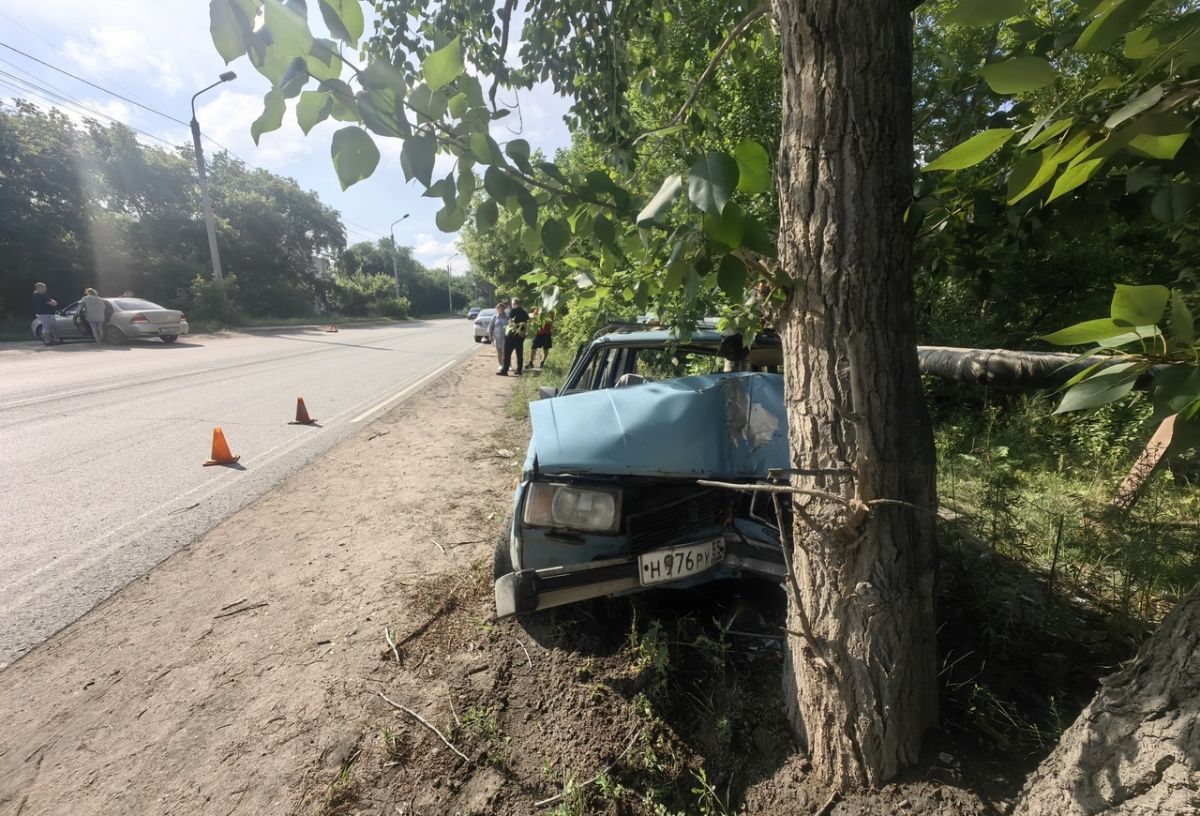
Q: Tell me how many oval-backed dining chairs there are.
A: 0